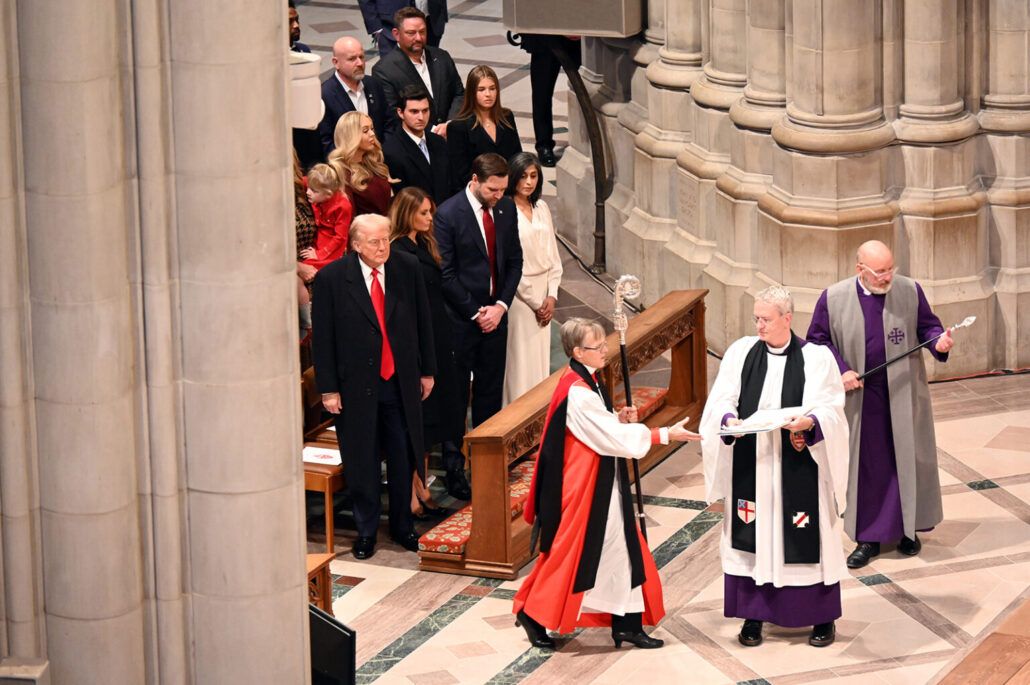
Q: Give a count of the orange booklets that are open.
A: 0